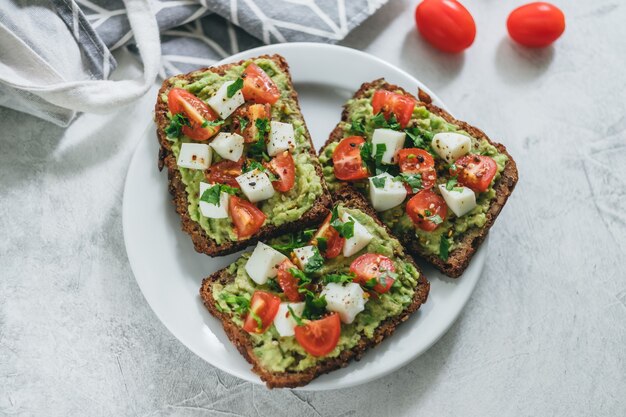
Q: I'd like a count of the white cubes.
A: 15